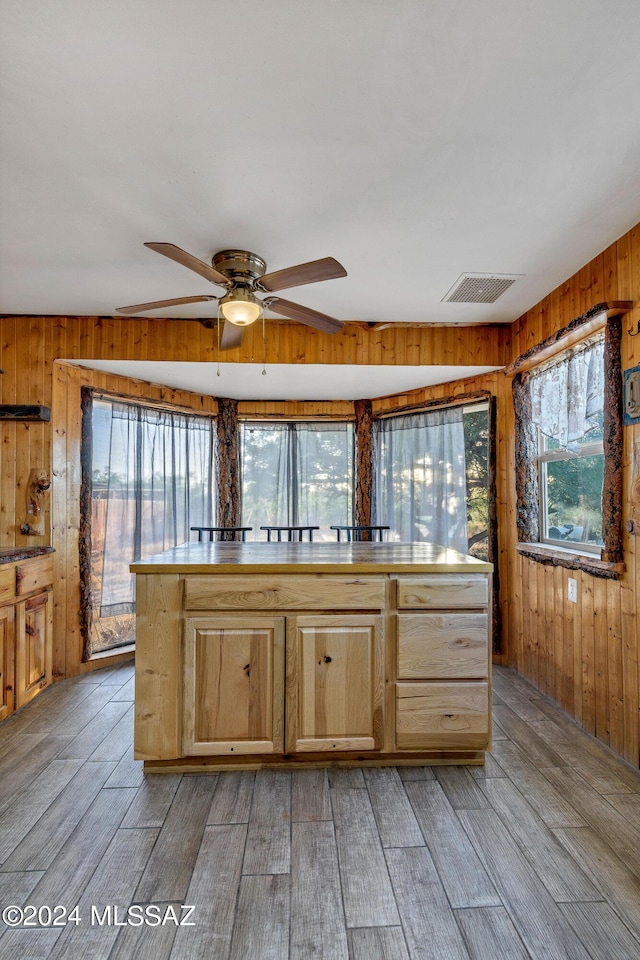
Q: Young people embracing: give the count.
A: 0